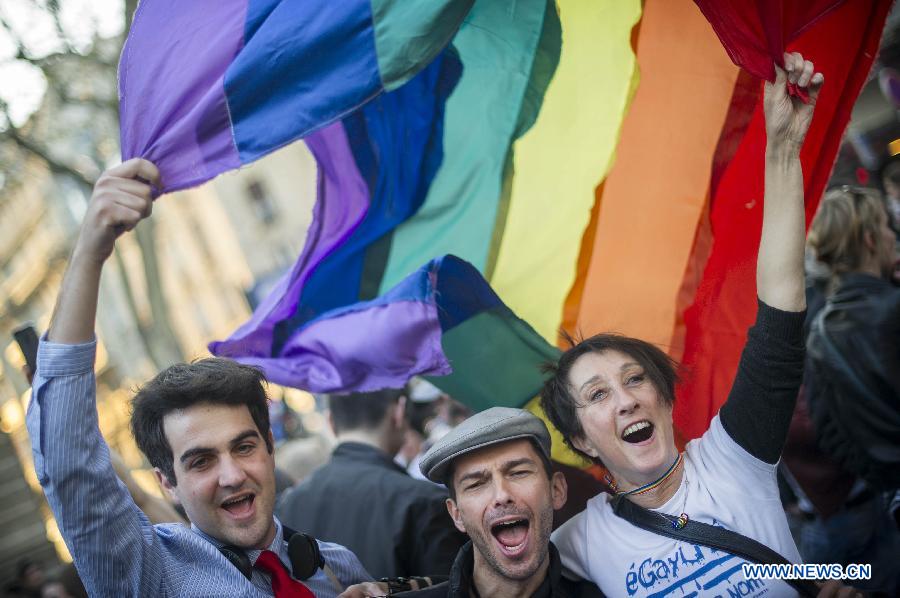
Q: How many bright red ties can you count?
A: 1